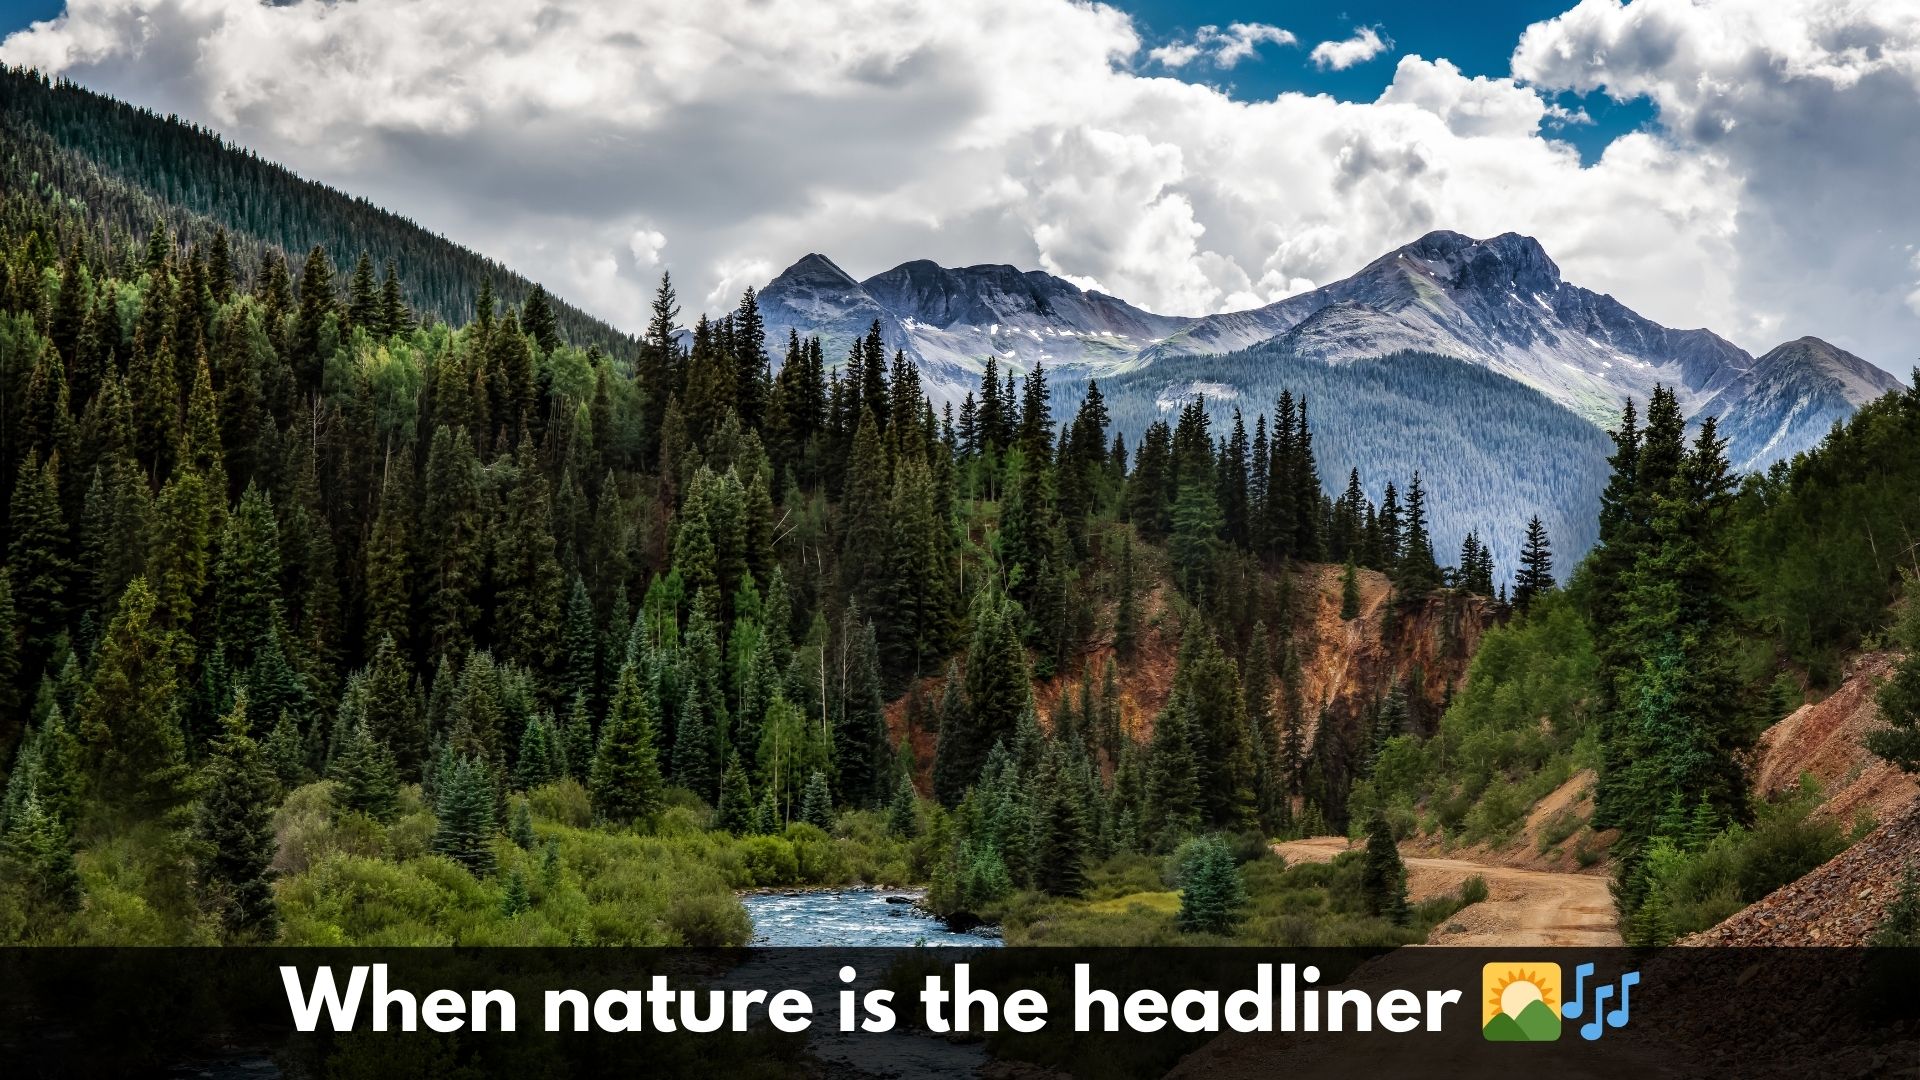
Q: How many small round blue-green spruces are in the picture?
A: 1